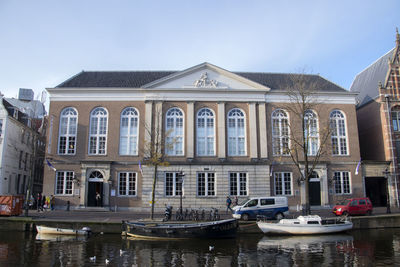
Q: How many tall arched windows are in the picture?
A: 9